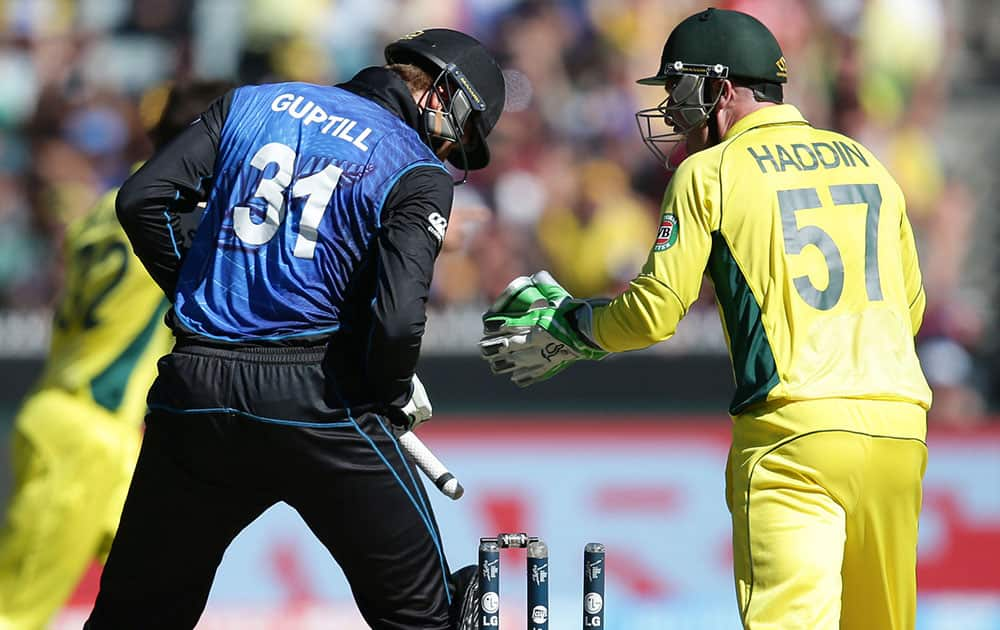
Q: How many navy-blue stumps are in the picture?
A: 3